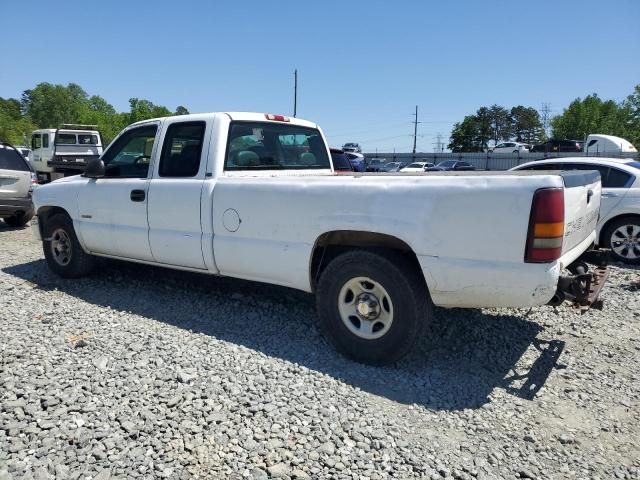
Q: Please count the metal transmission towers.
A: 2